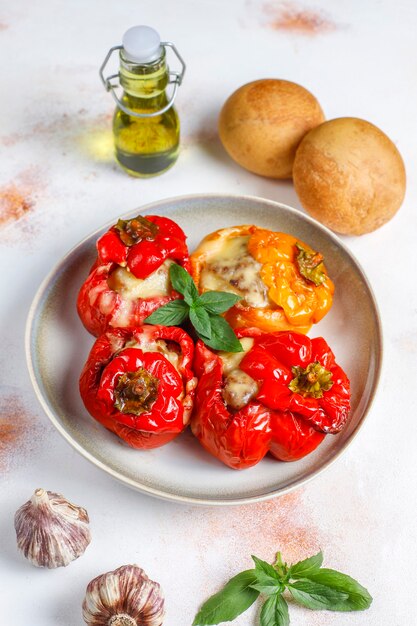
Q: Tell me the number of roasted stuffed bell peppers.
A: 4